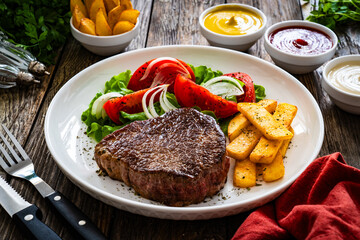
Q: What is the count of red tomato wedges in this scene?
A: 4